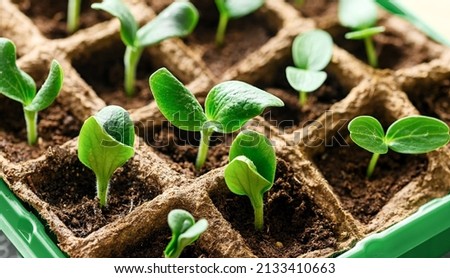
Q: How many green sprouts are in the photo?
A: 11